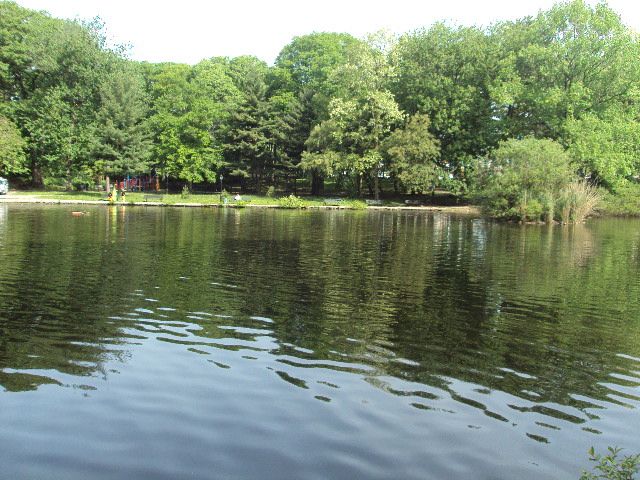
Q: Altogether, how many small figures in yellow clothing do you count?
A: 2